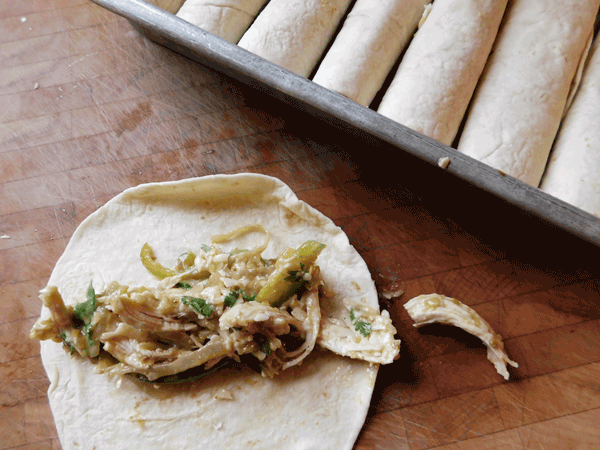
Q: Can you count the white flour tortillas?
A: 8